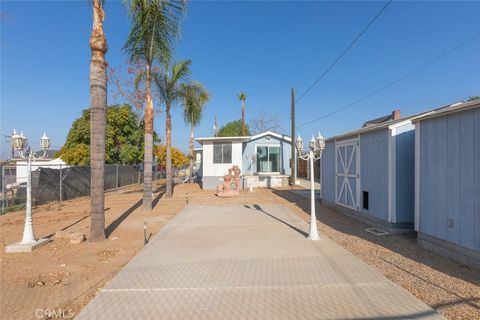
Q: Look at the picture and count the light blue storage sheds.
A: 2